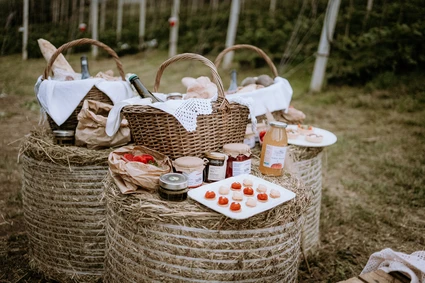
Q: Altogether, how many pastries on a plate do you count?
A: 12